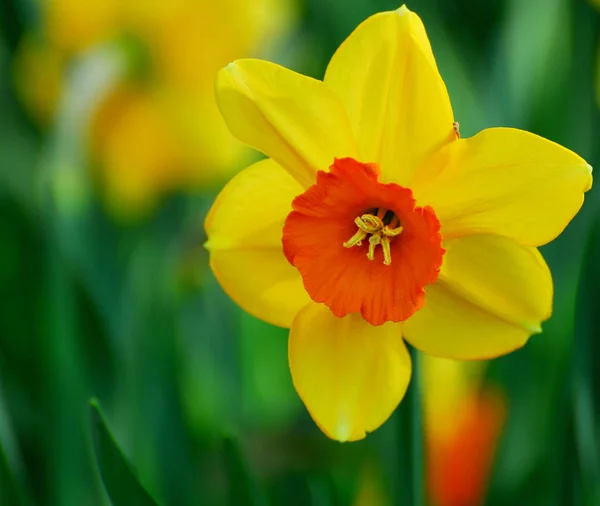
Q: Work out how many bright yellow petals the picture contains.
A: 6